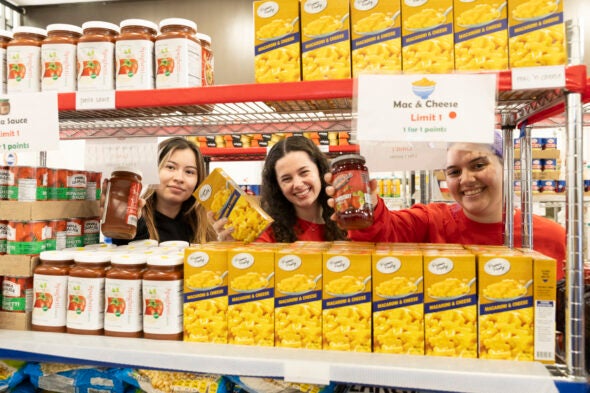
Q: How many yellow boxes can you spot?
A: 14